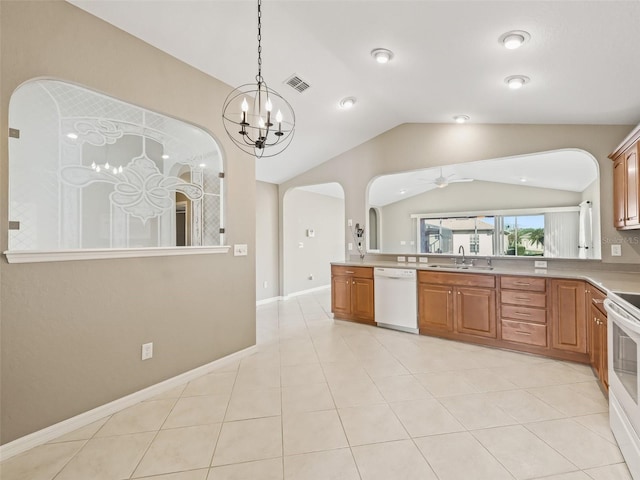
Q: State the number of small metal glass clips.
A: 4